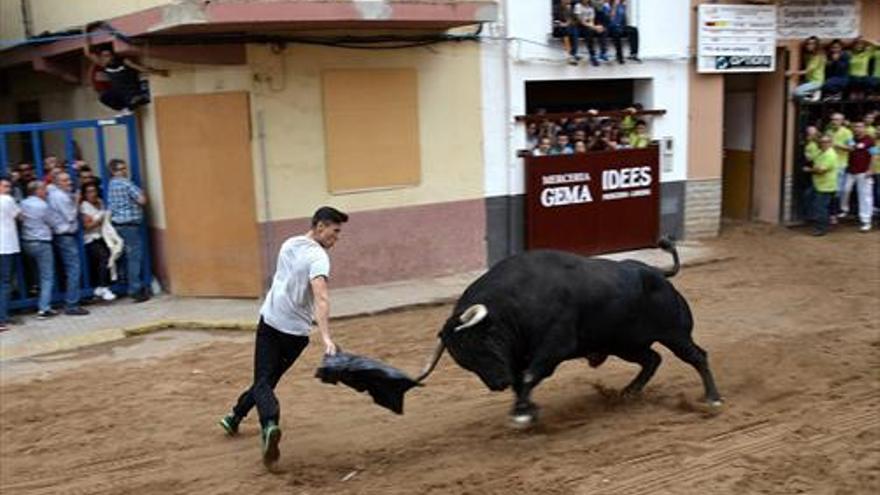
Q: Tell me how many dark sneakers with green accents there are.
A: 2